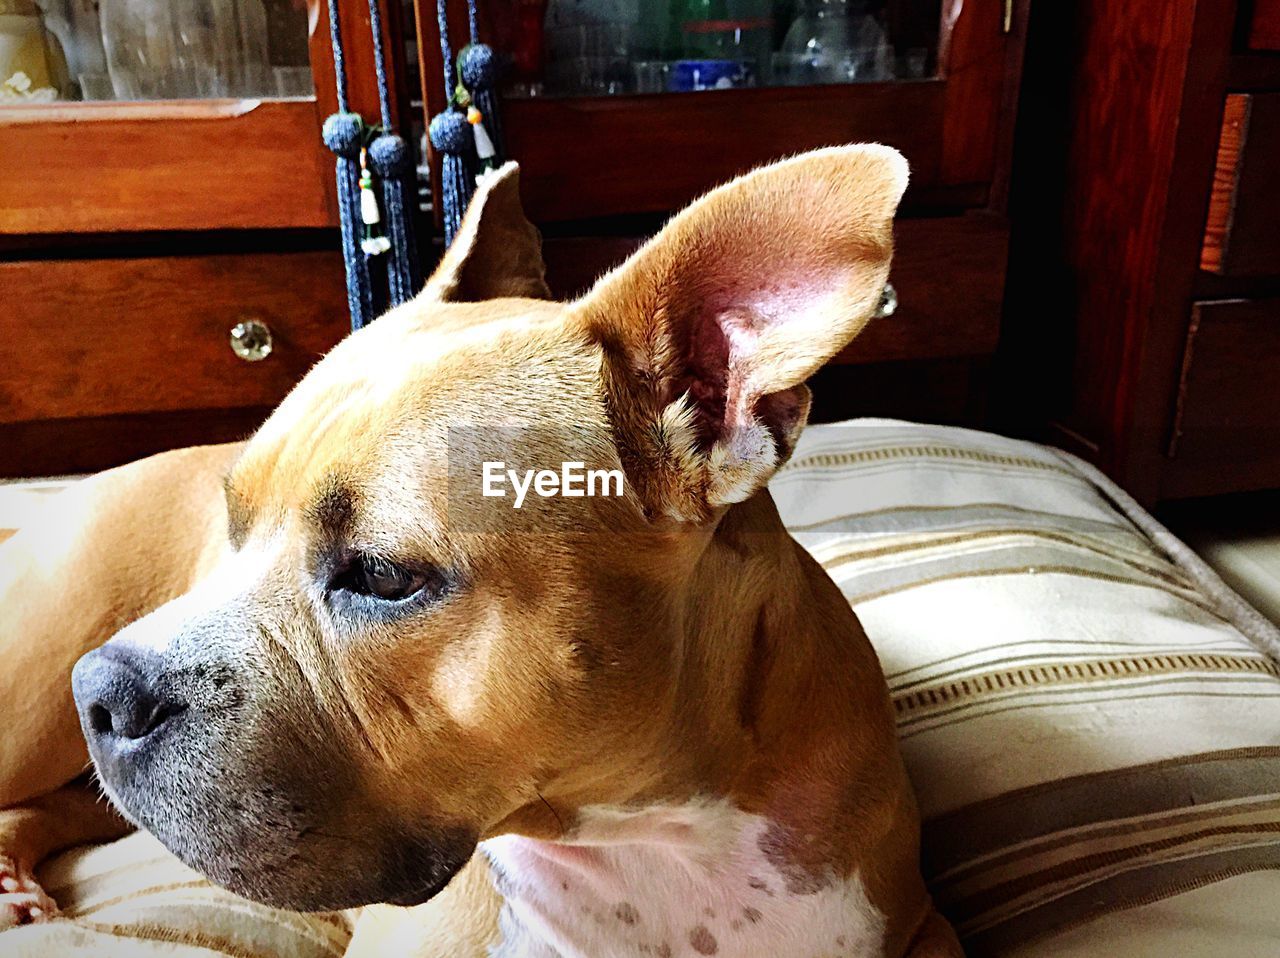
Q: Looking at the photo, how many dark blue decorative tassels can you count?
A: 4